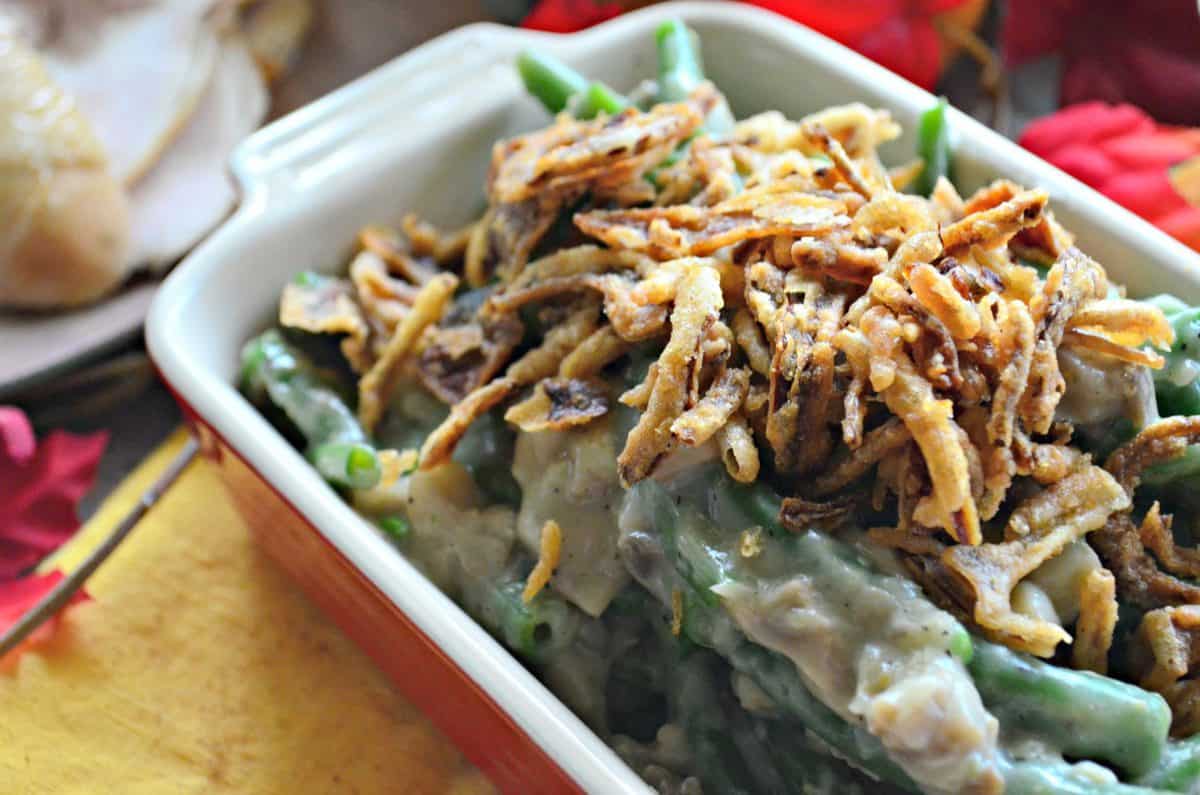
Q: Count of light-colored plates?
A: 1